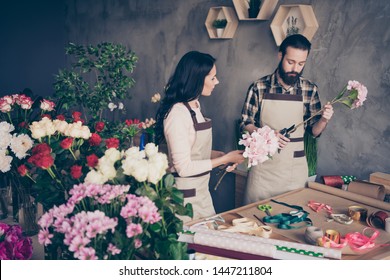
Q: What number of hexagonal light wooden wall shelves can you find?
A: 3